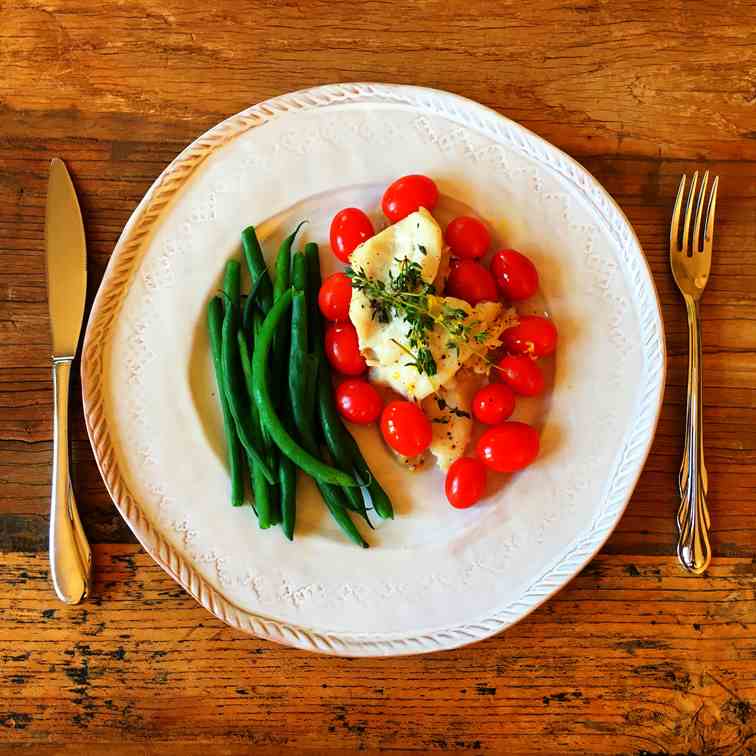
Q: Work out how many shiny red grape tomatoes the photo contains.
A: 14